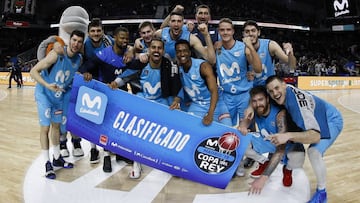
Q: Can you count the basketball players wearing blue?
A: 12